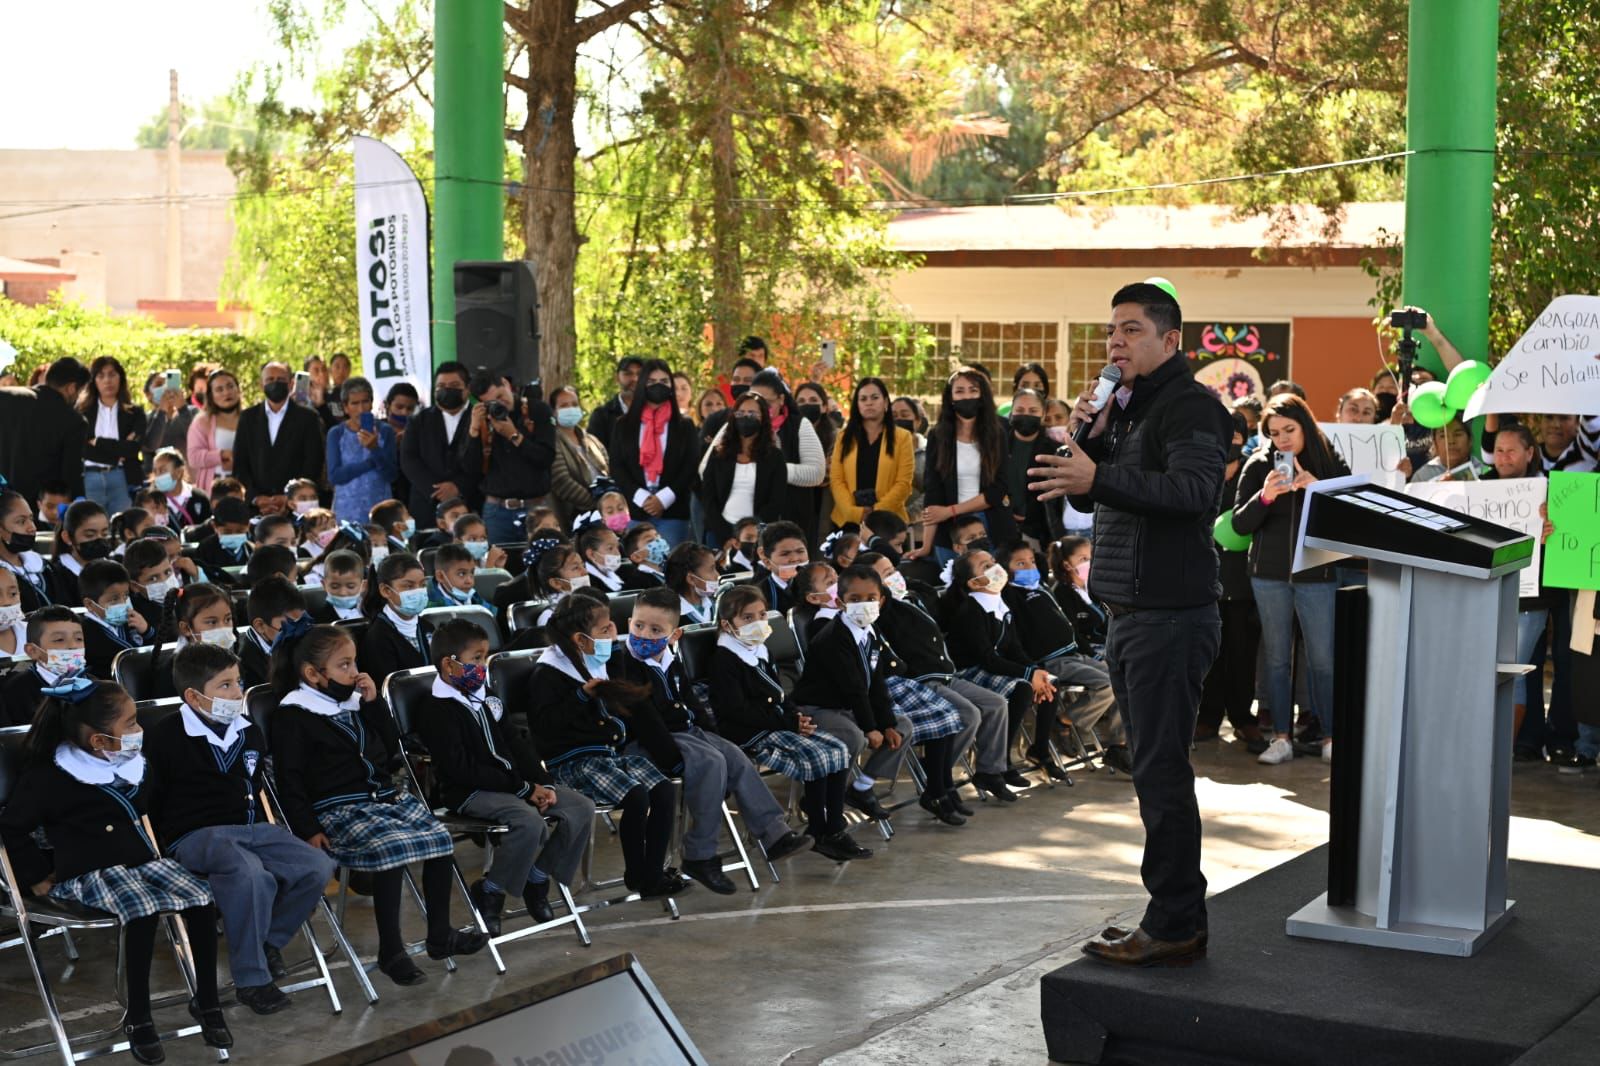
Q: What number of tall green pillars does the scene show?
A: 2